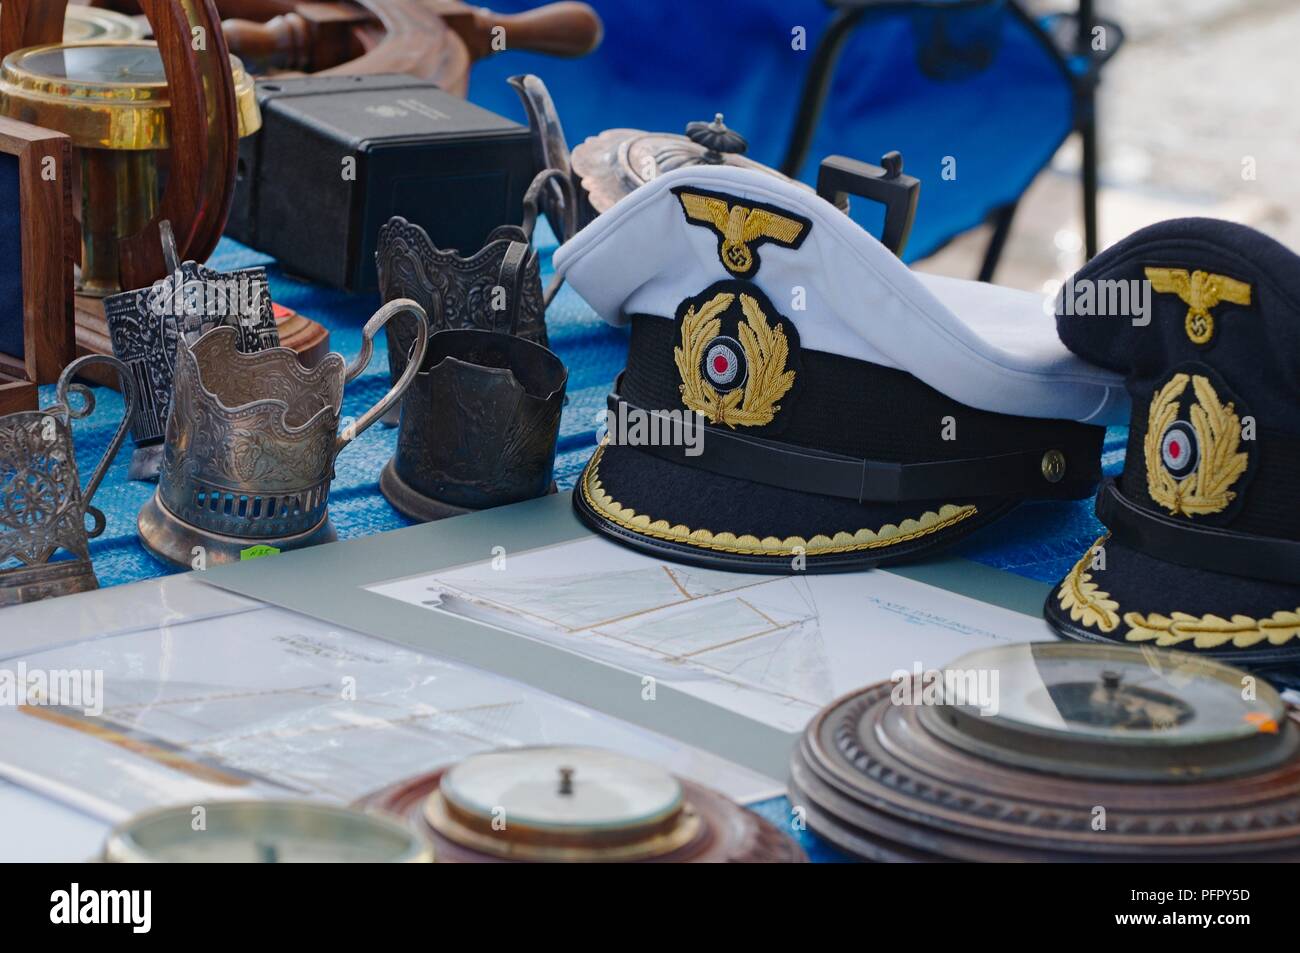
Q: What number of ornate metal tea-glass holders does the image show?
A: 5